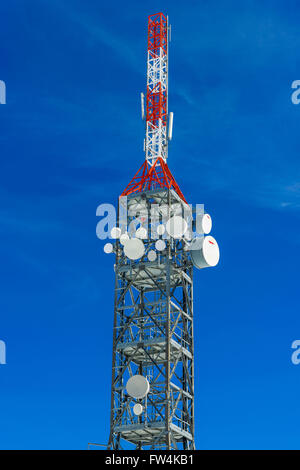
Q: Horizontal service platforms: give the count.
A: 4